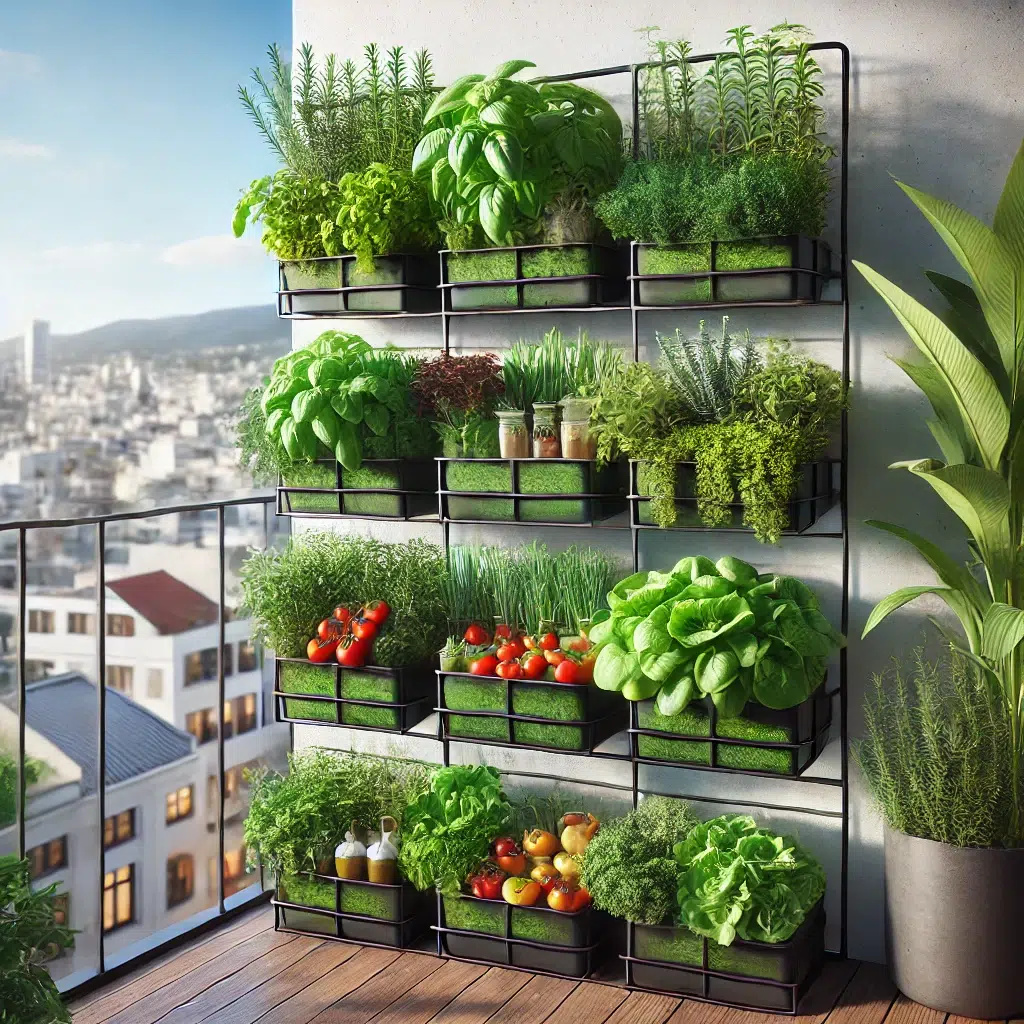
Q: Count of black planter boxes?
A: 12